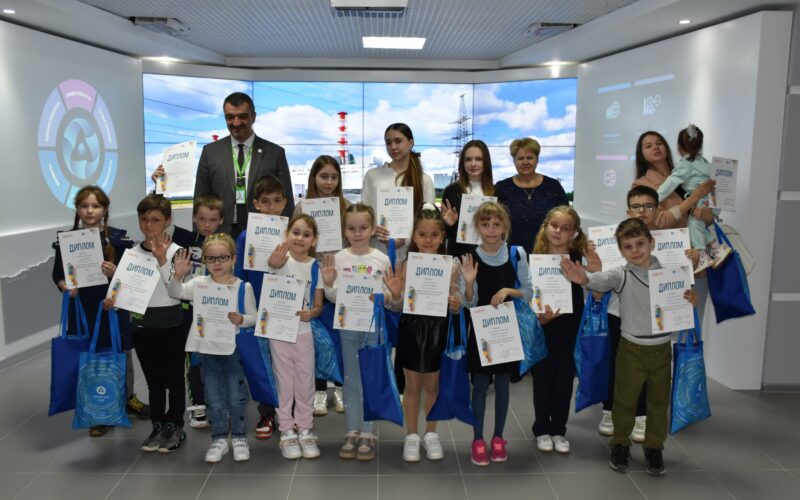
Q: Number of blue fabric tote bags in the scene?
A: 11